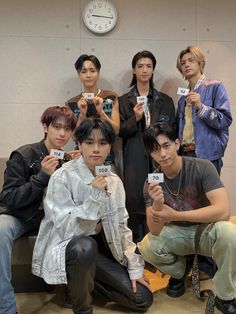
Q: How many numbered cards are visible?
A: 6